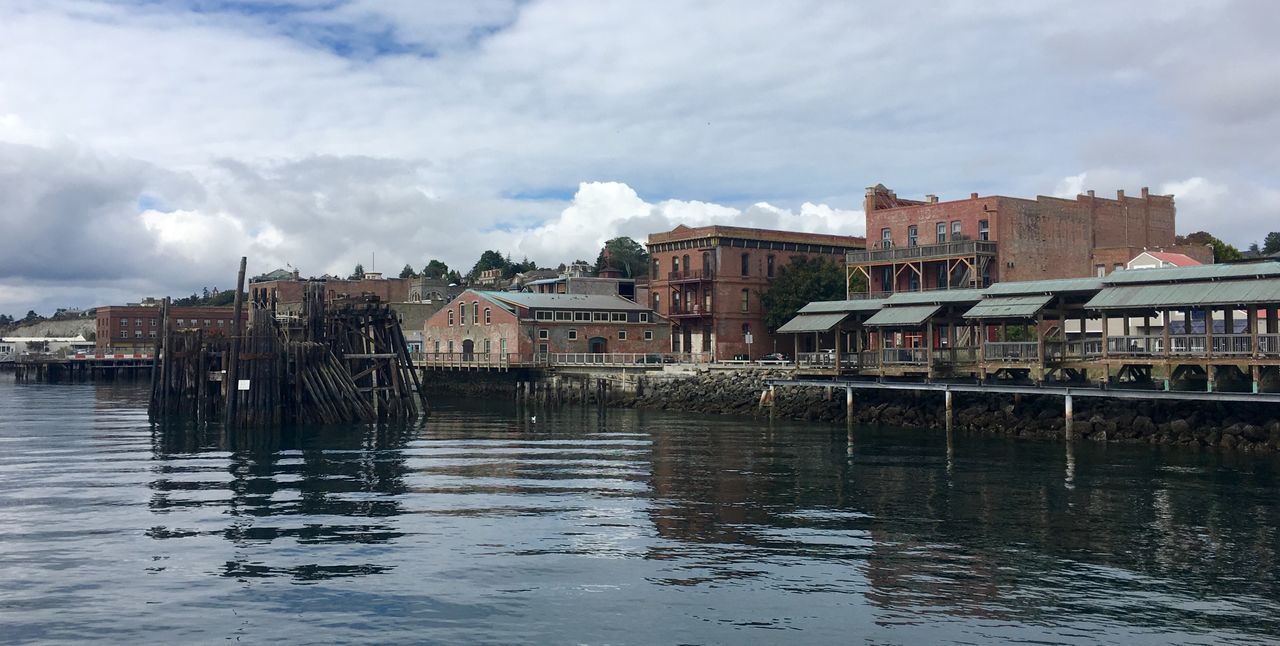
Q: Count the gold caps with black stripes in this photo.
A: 0